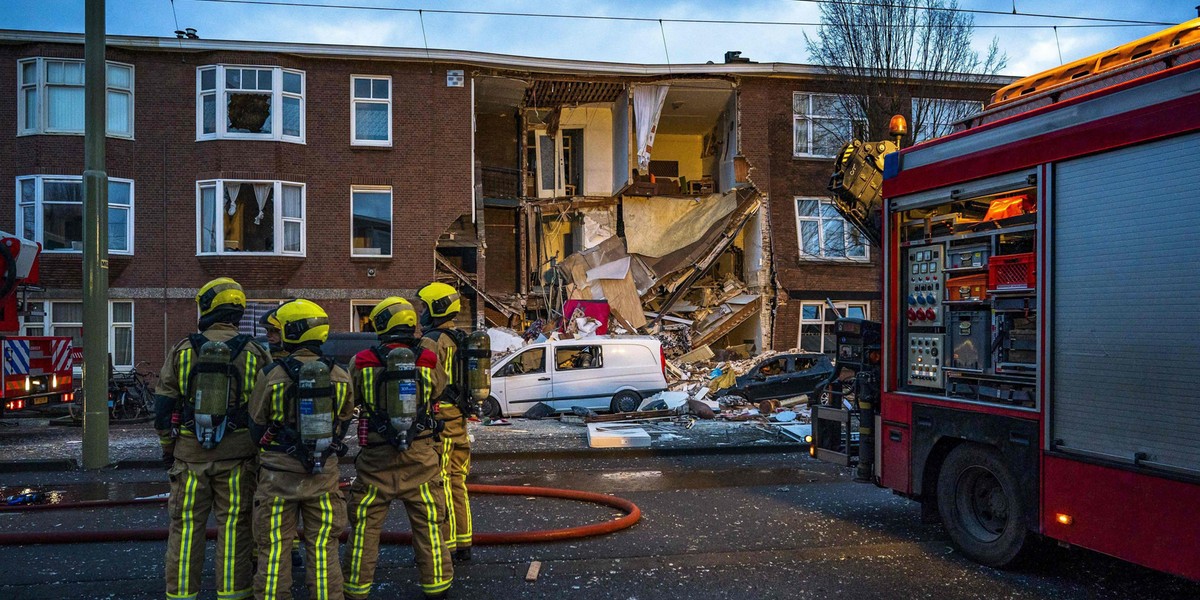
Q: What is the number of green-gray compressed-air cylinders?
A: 4